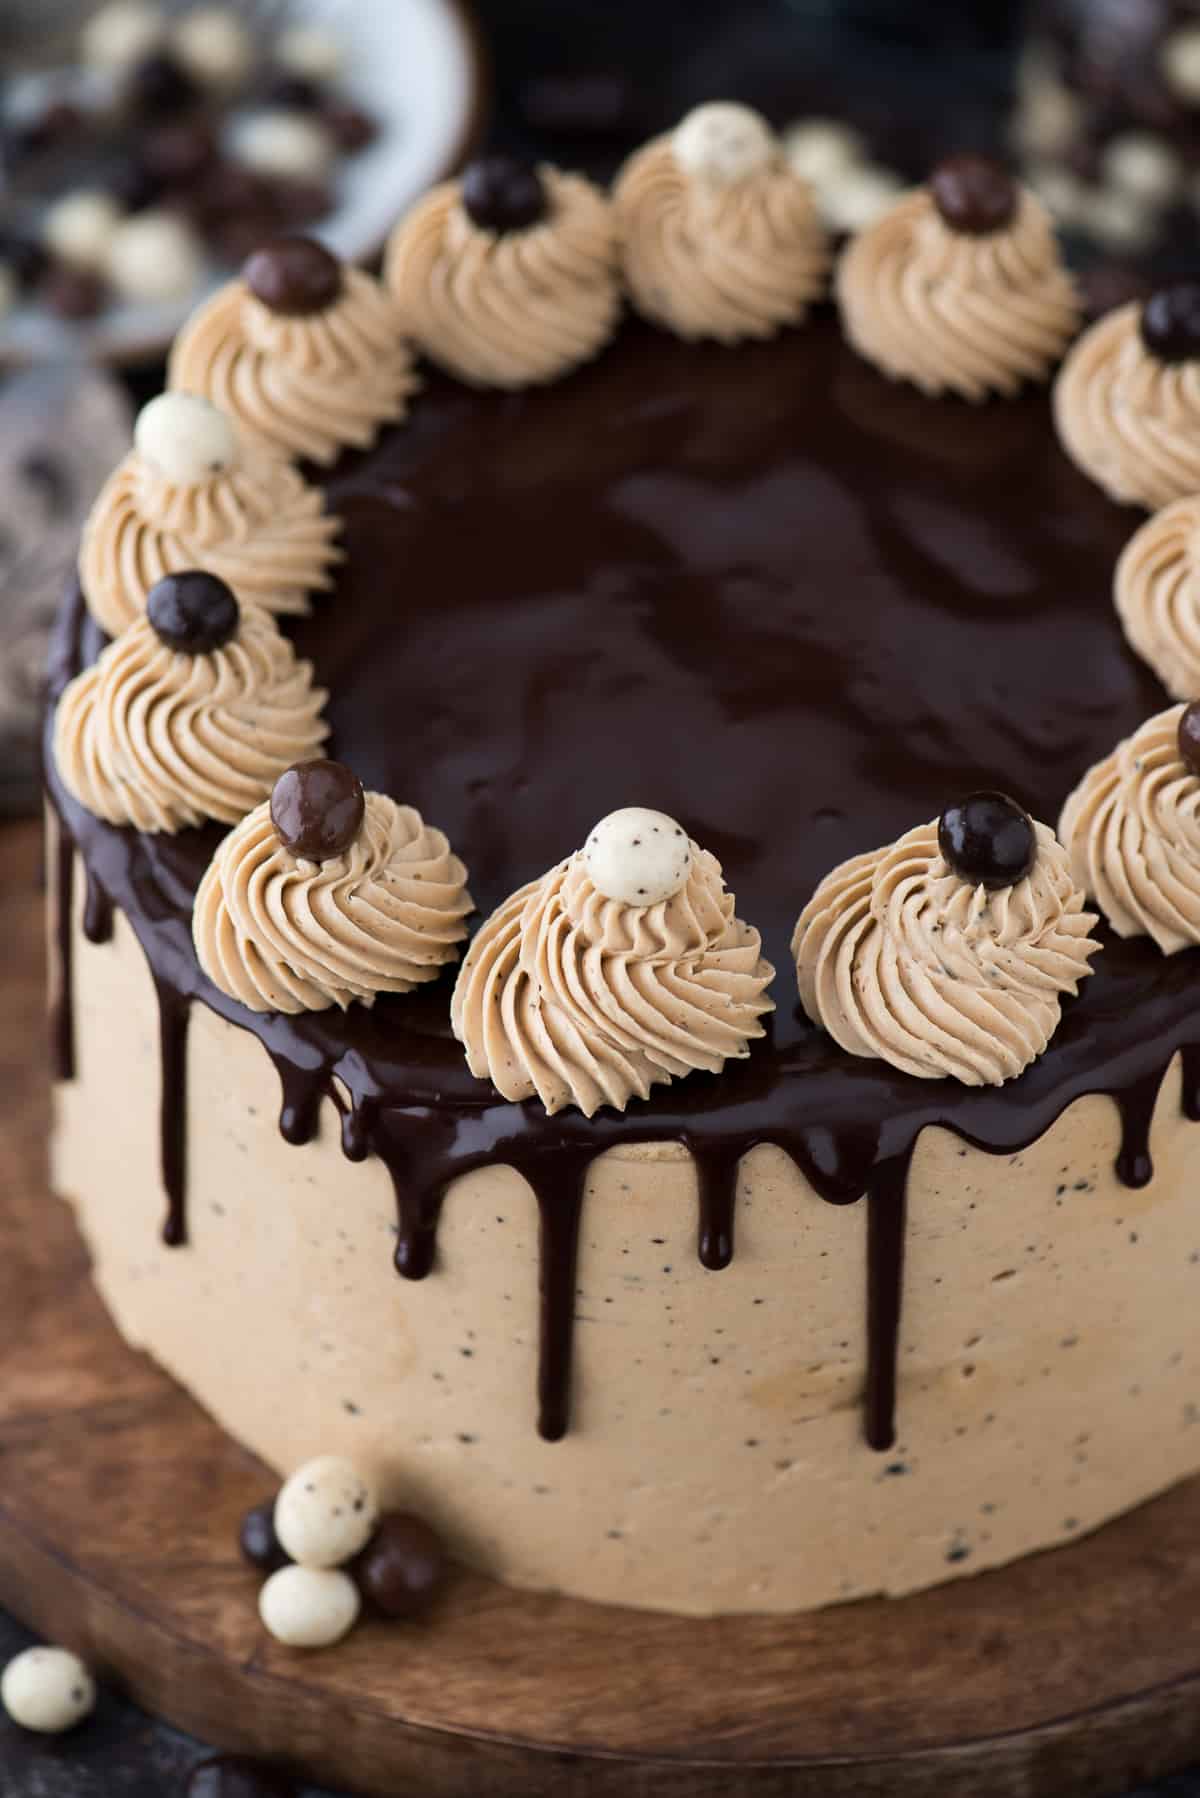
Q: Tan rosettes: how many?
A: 12